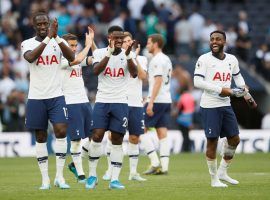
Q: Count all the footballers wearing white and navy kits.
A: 6